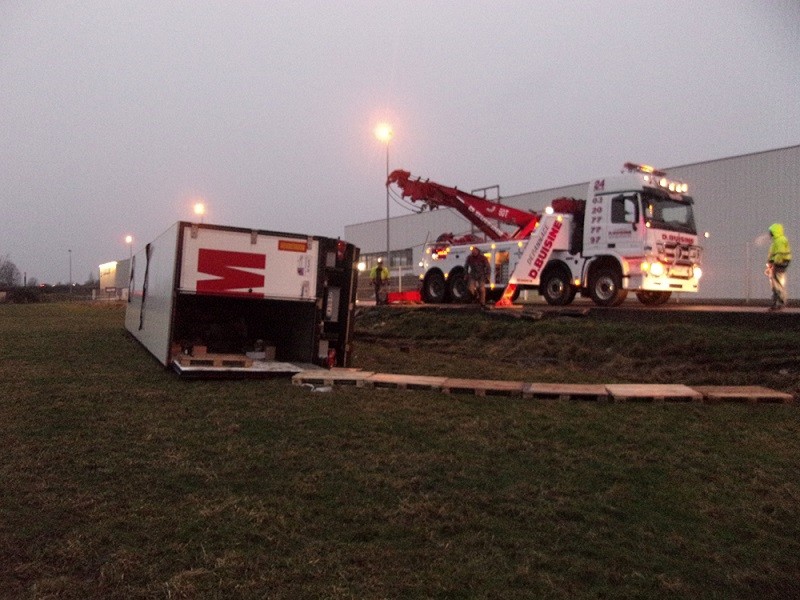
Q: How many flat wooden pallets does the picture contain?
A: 7